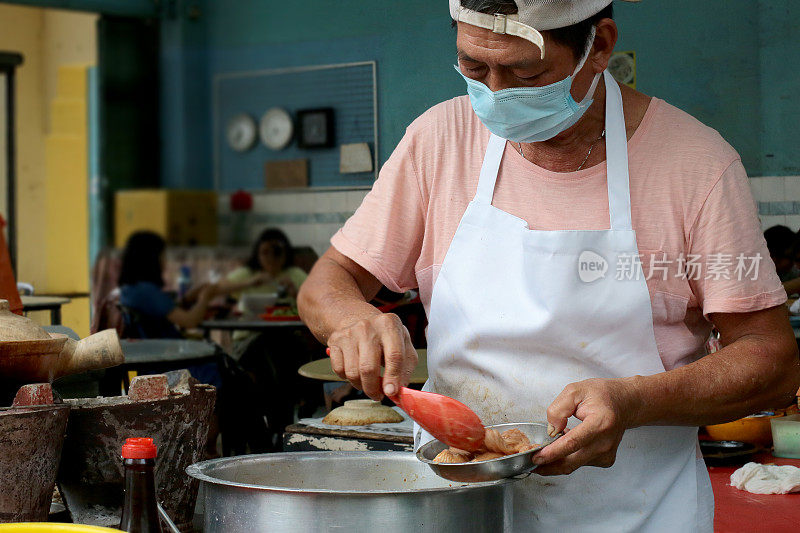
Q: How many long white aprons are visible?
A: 1